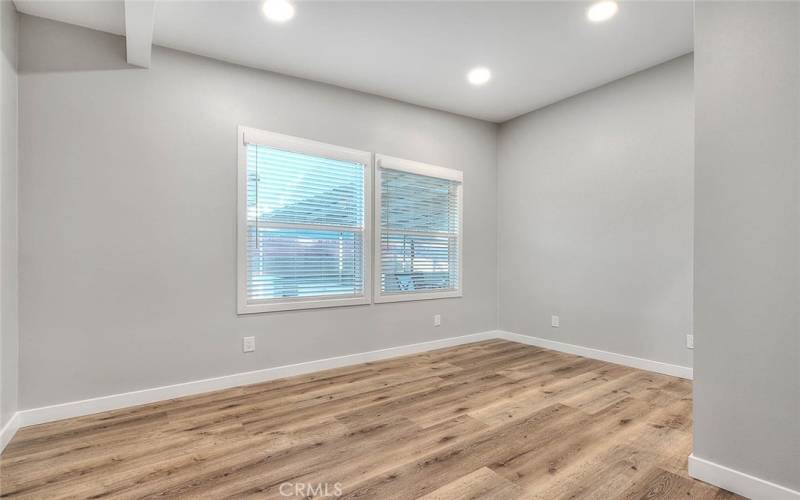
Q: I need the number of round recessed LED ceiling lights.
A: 3